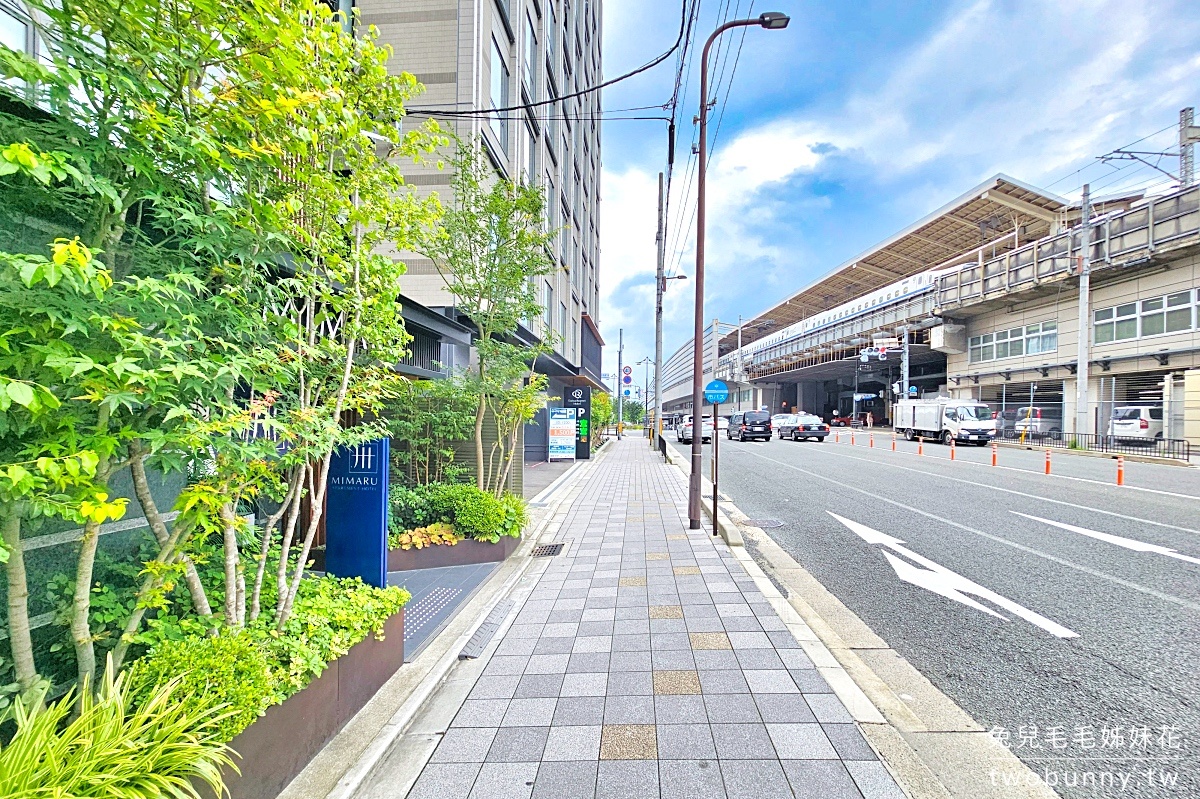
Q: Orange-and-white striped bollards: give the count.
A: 9